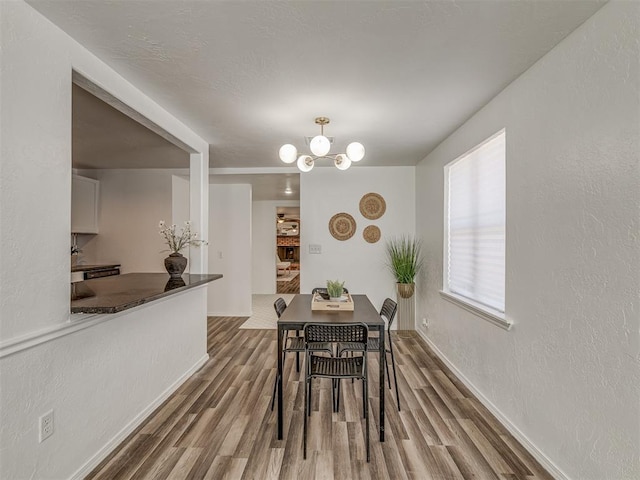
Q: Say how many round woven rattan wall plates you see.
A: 3